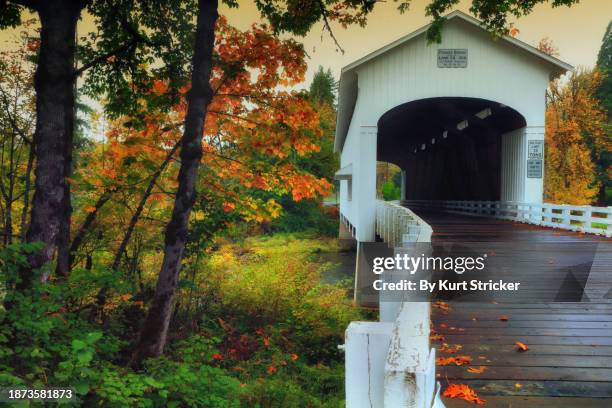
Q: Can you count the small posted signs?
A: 3